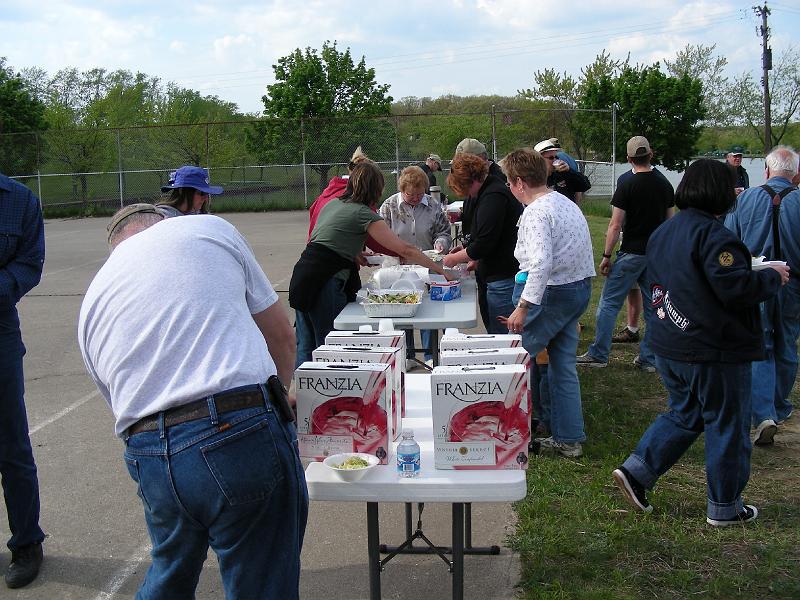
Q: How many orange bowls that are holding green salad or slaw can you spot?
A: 0